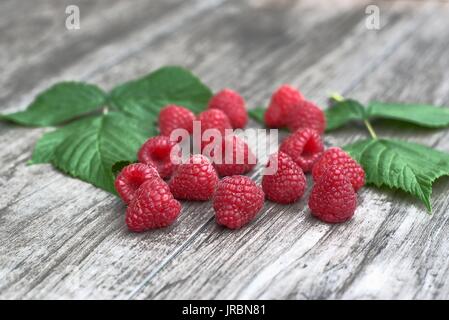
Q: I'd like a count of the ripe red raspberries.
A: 15